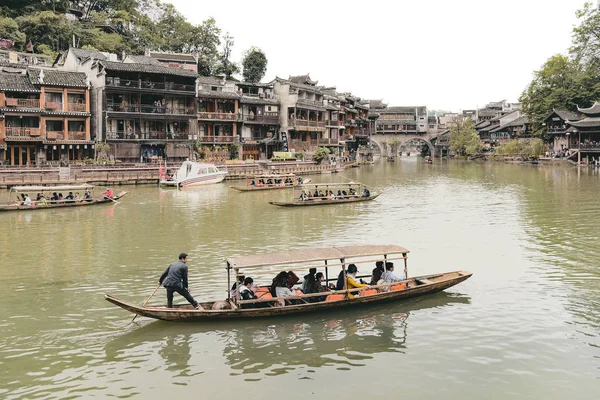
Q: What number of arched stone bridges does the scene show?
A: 1